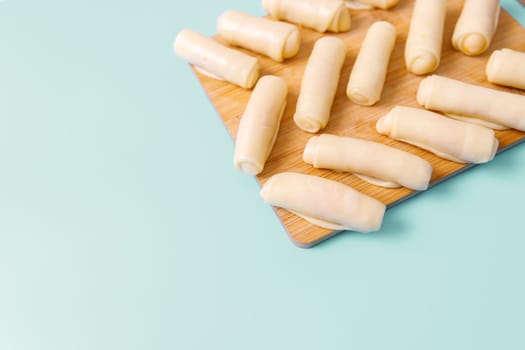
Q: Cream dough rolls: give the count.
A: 14